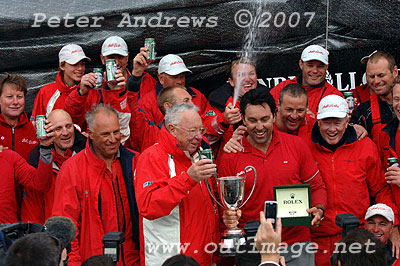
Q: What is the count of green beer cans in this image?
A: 7